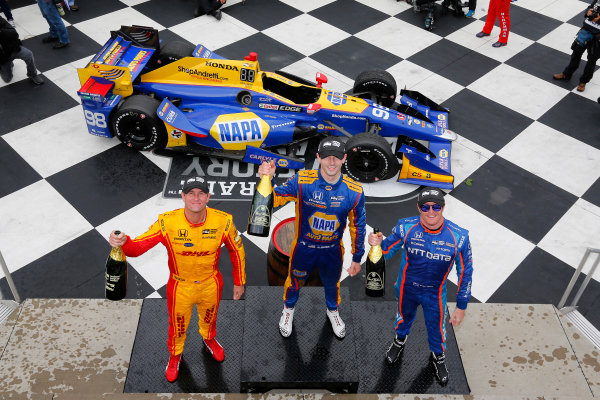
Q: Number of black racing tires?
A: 4